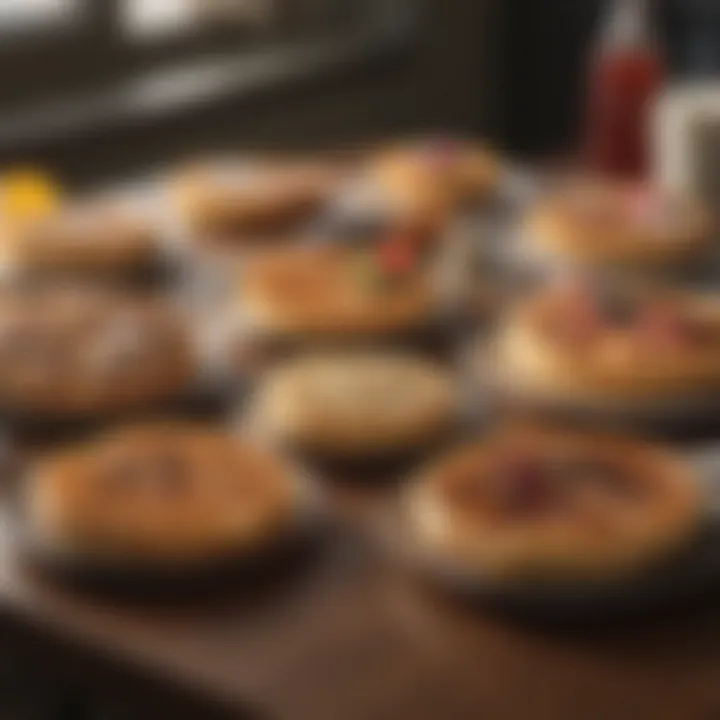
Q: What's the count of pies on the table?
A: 10